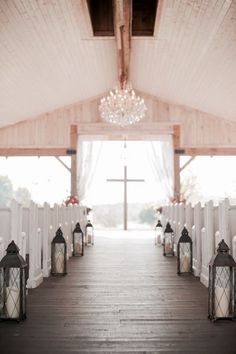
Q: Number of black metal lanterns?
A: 8